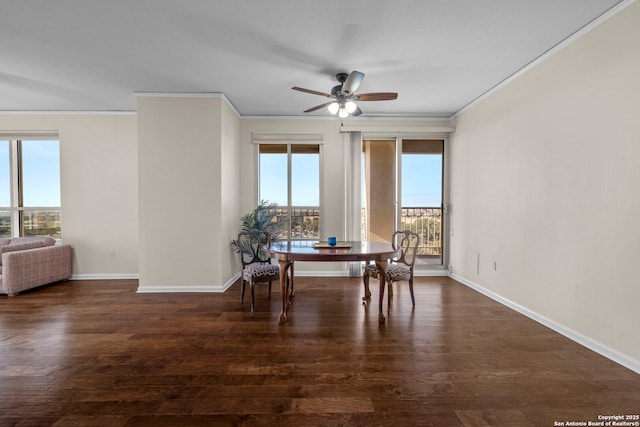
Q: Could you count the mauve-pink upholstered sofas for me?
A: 1